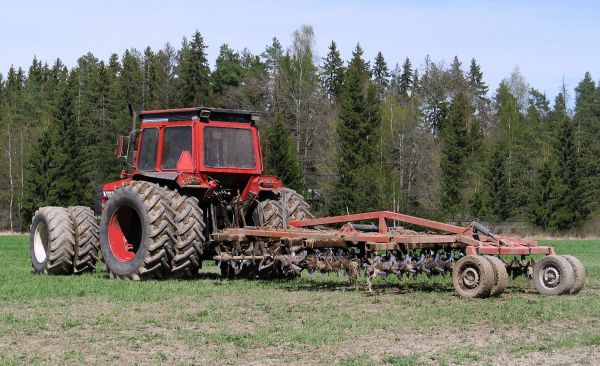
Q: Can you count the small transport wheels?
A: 4